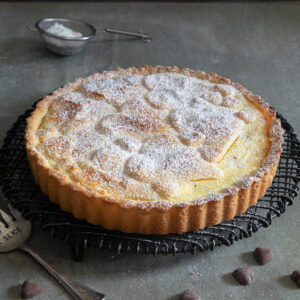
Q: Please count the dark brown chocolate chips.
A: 5